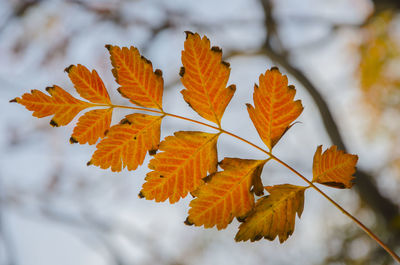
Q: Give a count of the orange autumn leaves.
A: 11